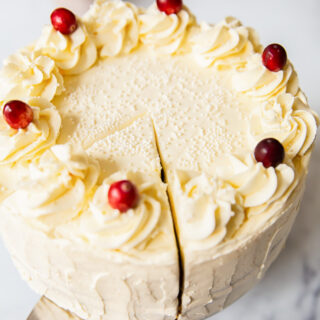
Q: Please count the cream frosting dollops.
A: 12